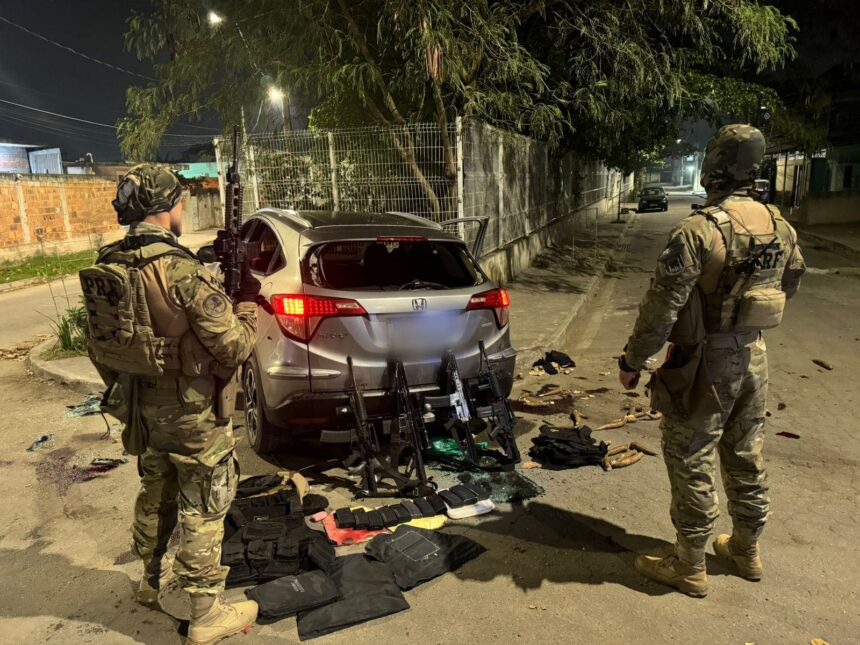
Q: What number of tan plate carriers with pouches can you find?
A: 2